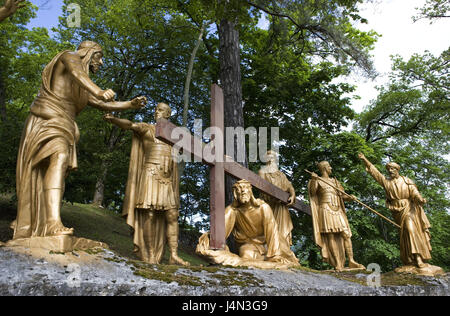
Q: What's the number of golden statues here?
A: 6